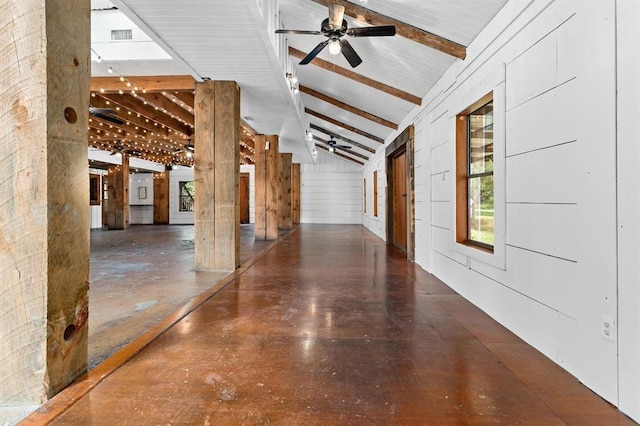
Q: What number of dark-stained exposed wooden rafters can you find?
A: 7